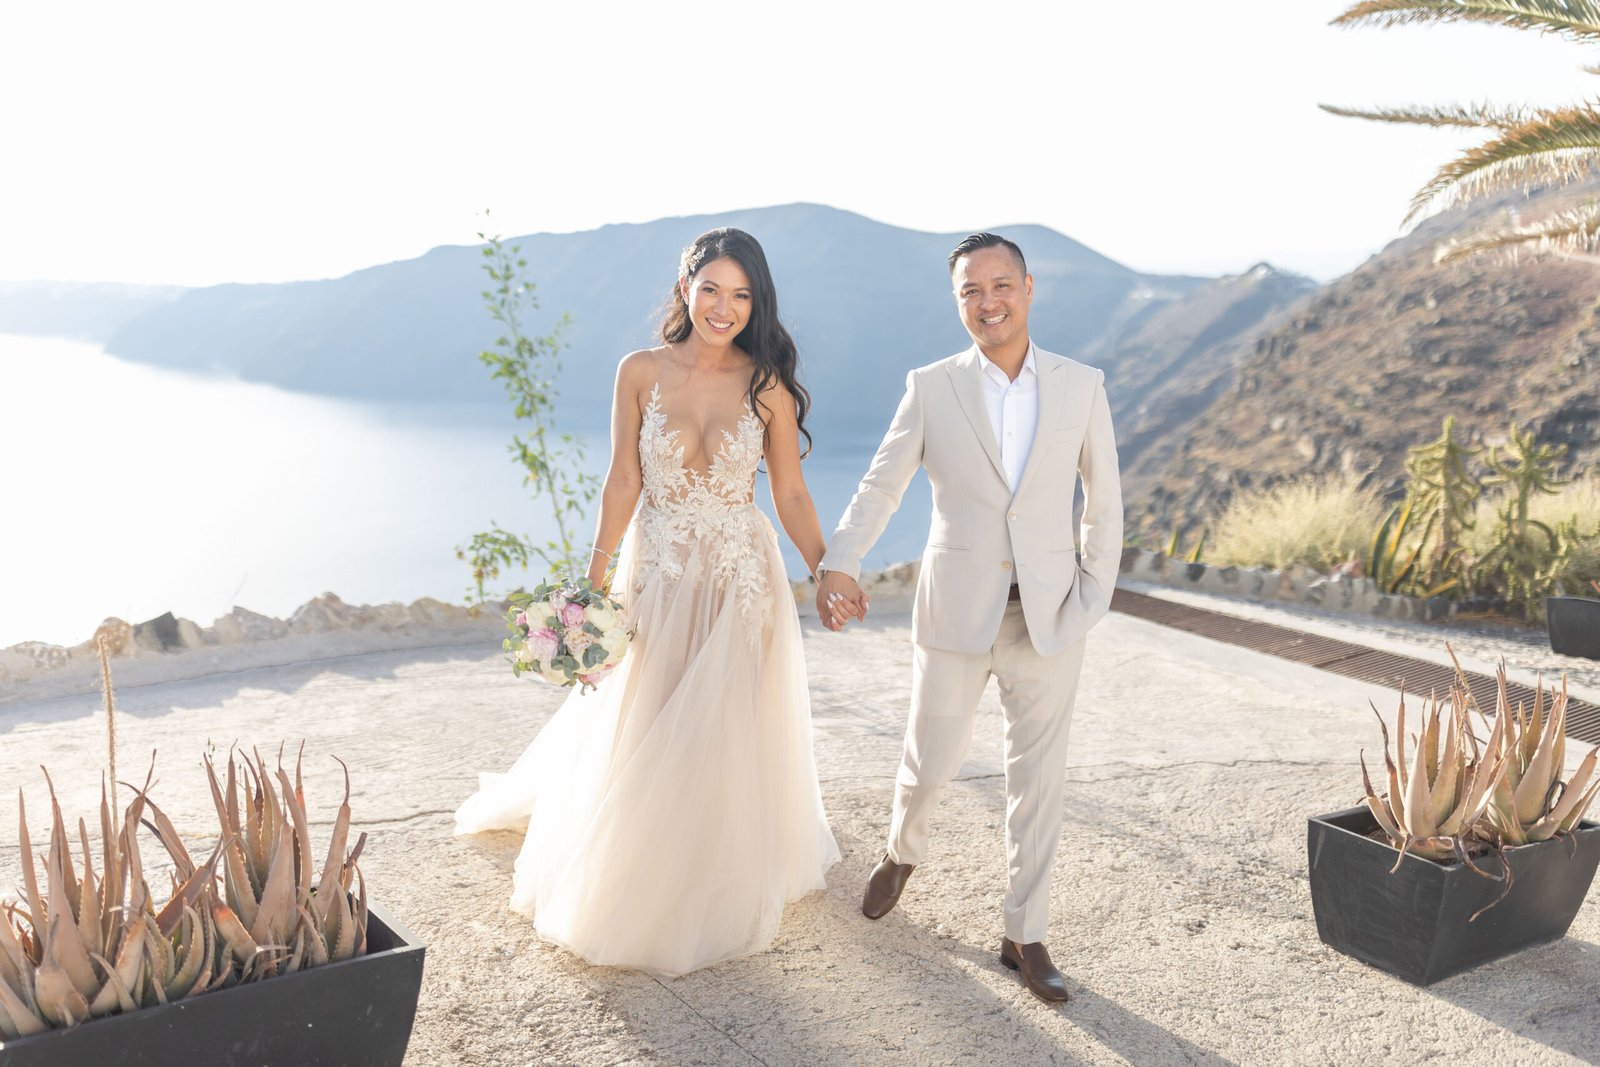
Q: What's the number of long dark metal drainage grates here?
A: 1